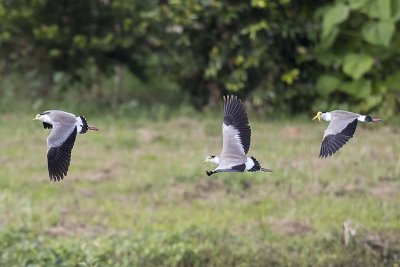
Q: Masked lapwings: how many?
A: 3